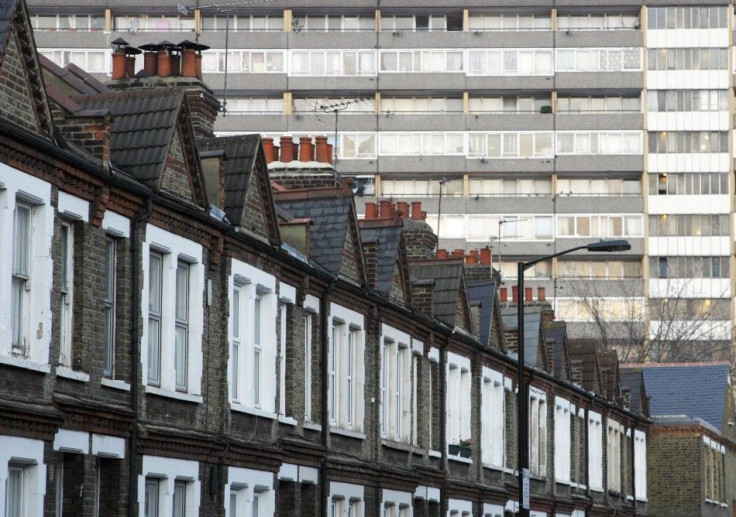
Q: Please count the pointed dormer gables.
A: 12